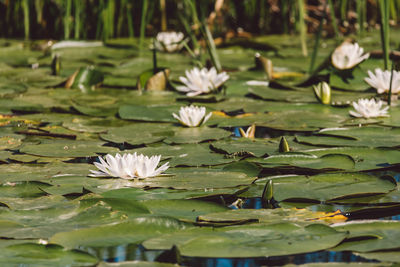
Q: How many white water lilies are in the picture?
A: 7